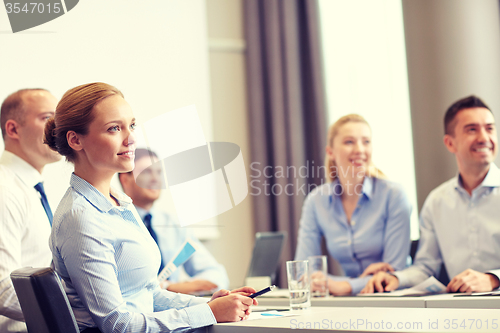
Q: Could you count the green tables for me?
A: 0